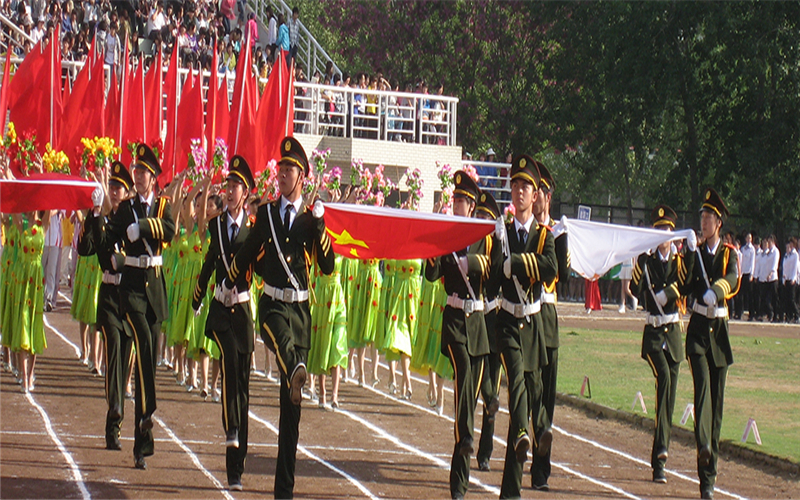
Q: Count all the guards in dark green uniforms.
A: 10